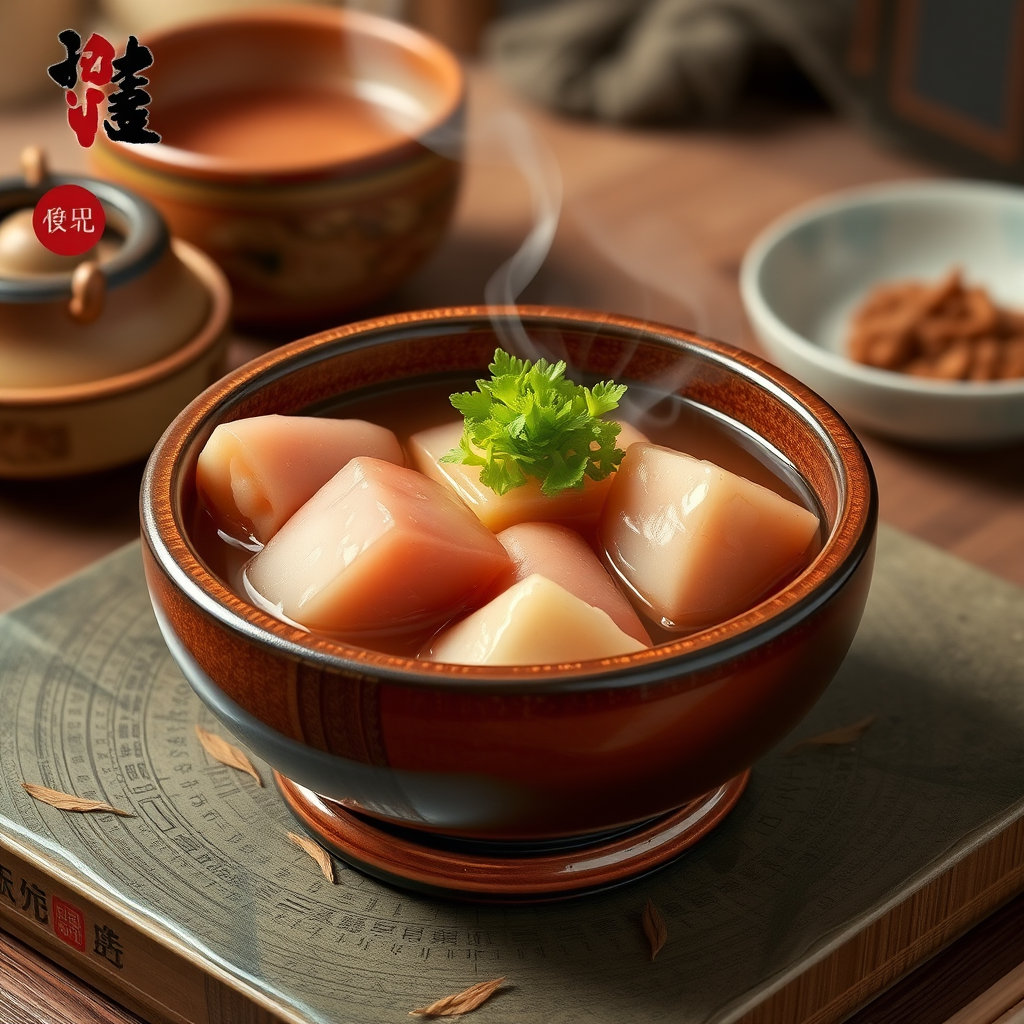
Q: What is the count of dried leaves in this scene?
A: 6